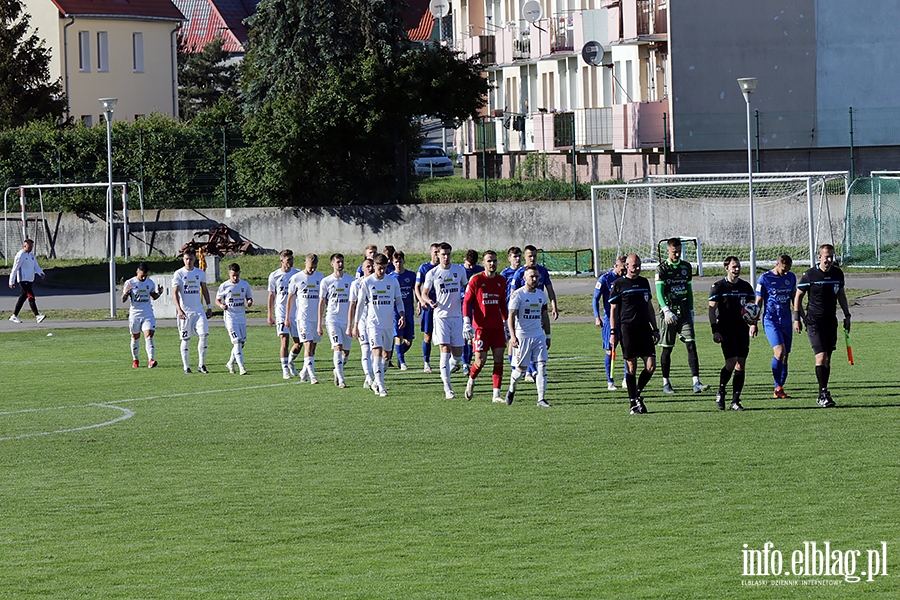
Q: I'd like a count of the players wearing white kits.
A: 10